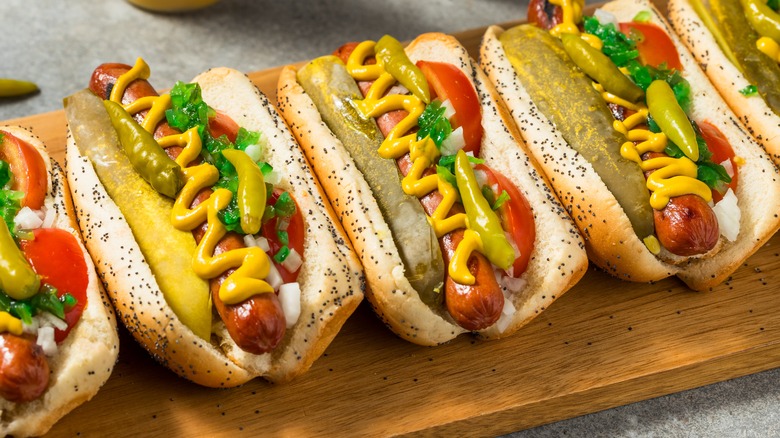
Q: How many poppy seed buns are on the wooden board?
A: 5